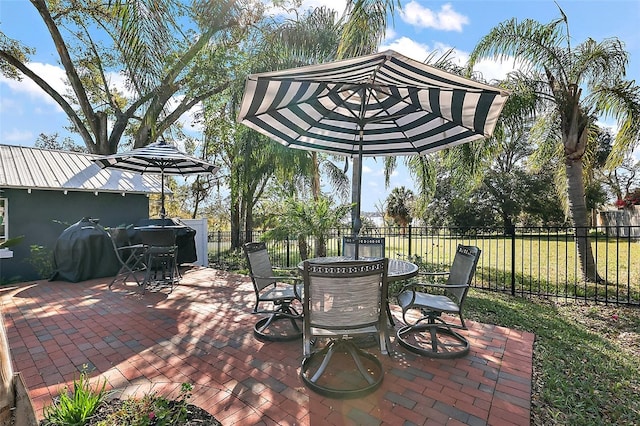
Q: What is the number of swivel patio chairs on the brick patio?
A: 4